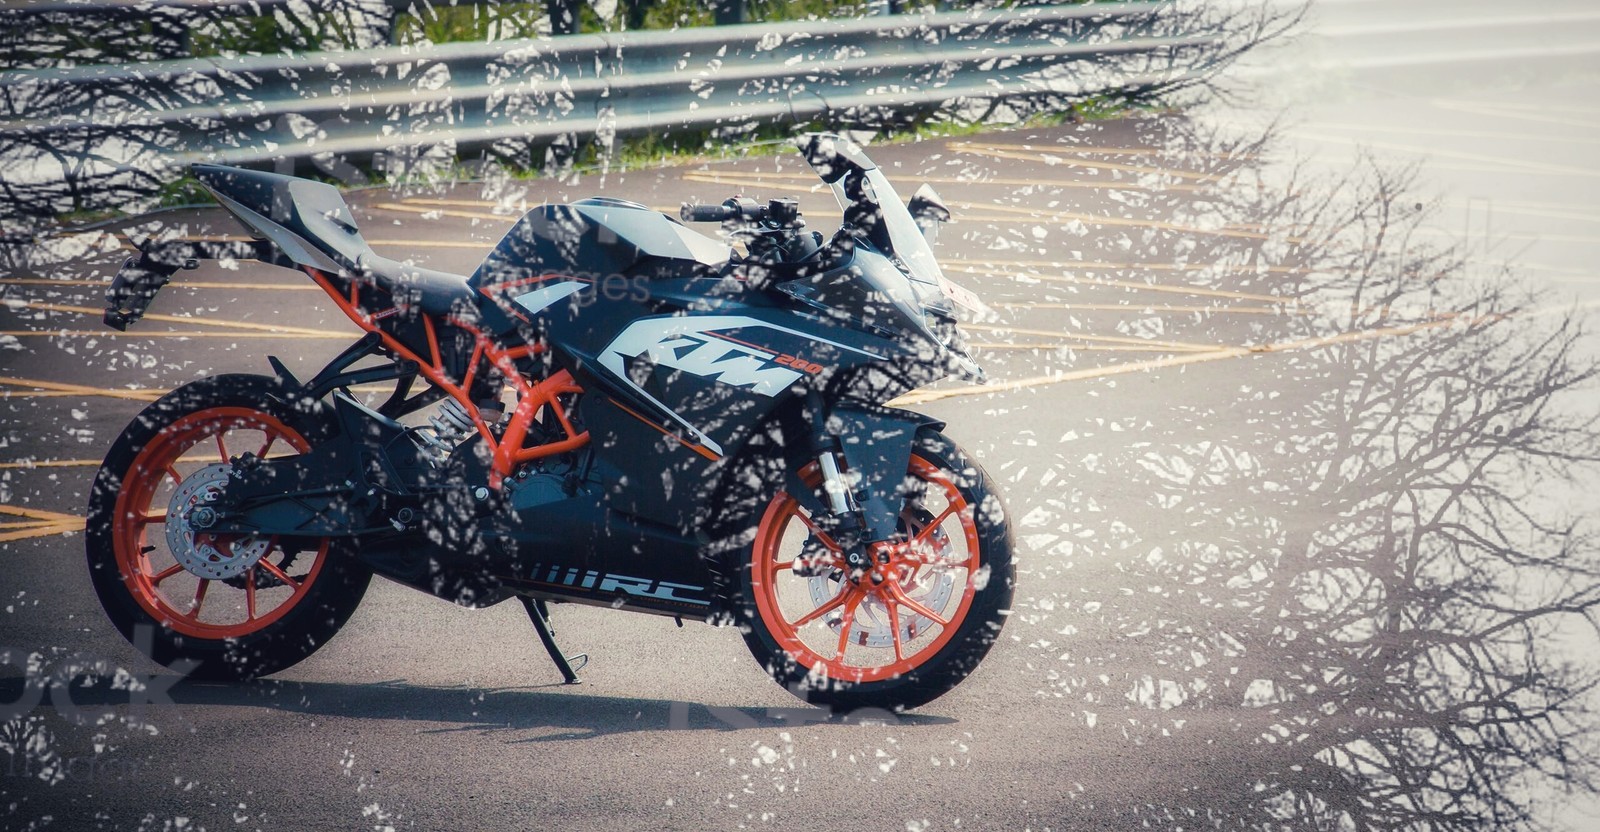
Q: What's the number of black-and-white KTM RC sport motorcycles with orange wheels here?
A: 1